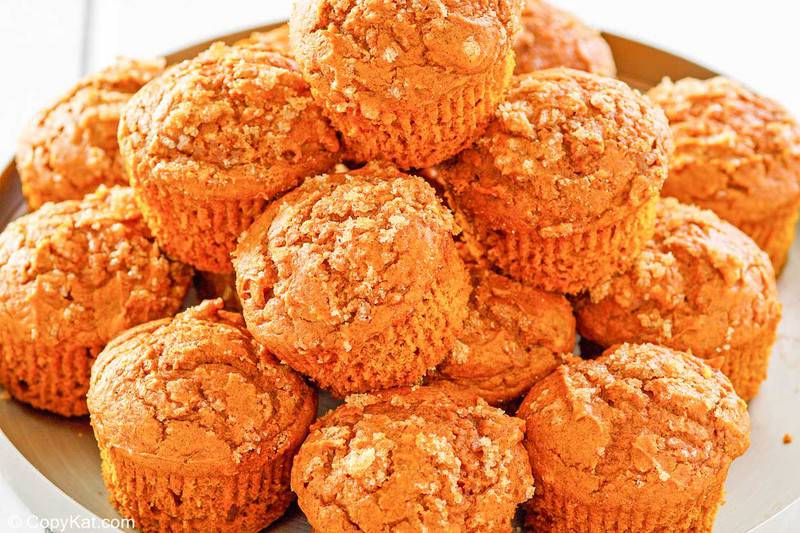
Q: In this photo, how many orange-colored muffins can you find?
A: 14